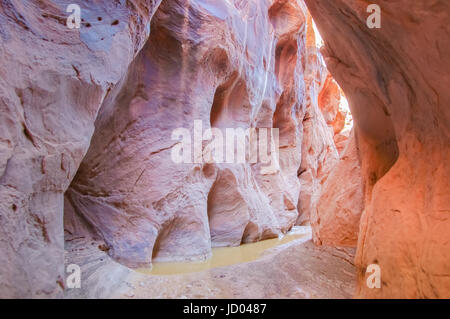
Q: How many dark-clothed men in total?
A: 0